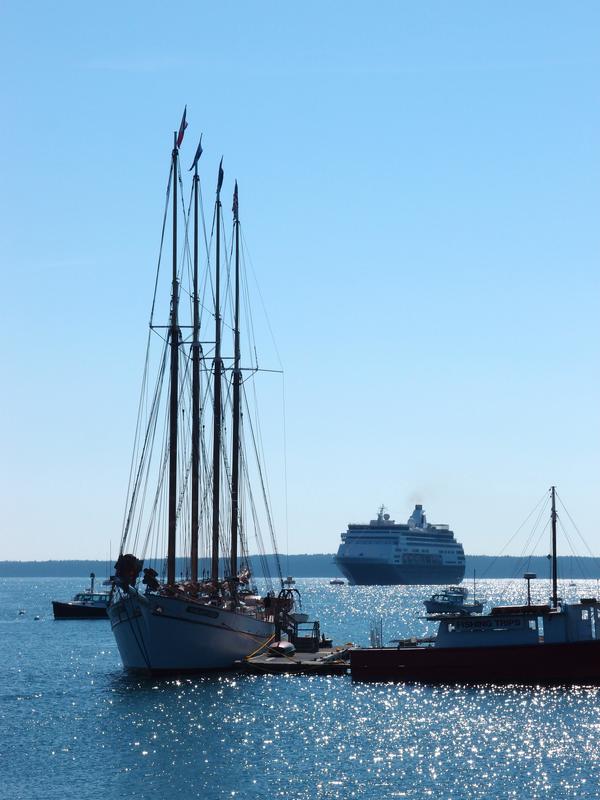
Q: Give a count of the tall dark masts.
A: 4